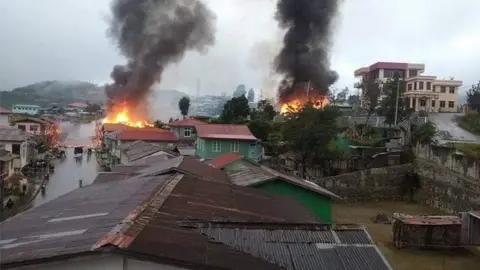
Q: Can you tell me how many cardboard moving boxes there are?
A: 0